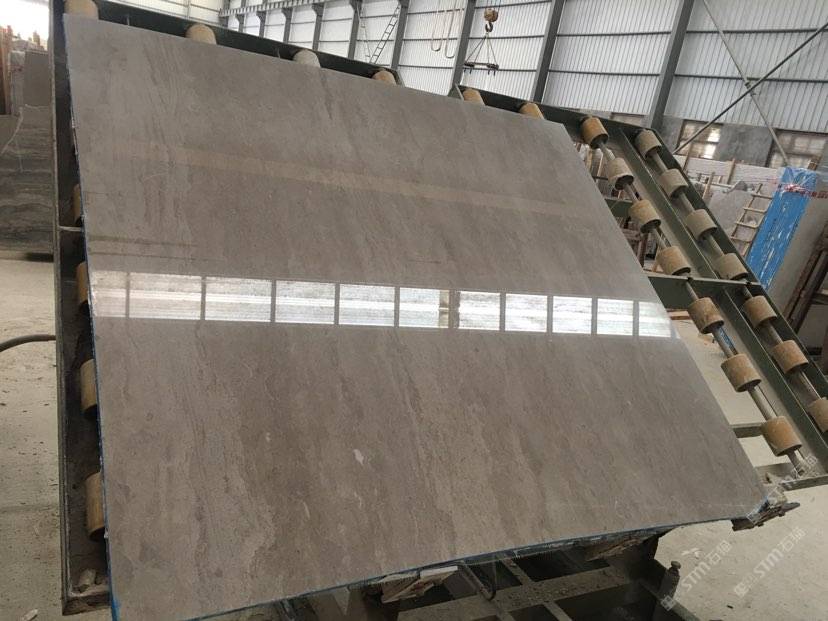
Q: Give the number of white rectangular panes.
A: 11